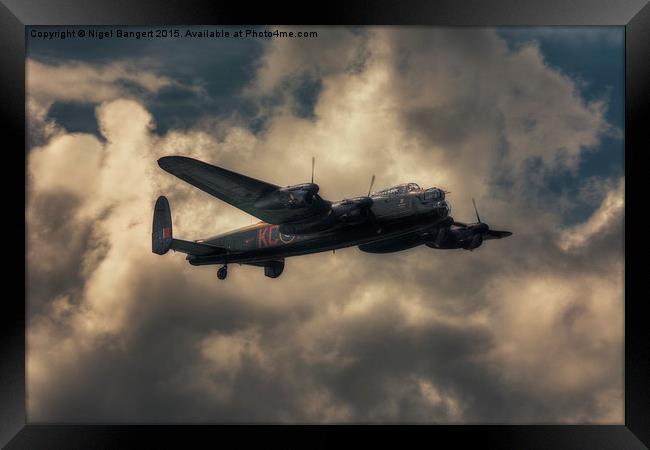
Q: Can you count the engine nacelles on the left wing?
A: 2